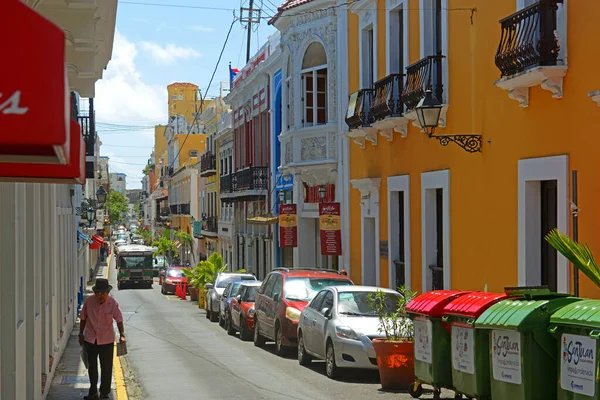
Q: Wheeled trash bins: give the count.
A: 4